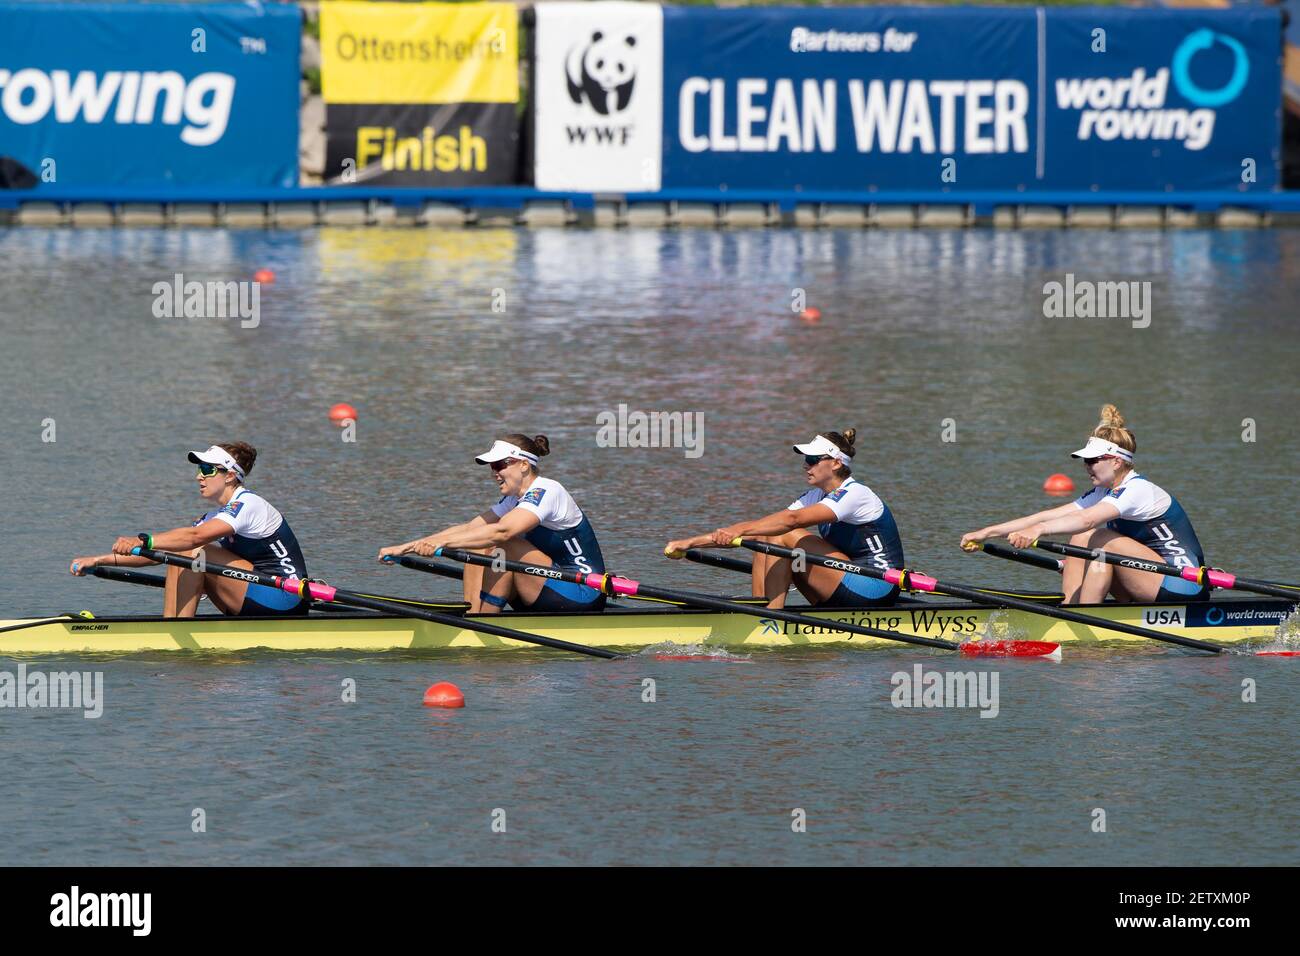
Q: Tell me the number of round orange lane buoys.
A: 5